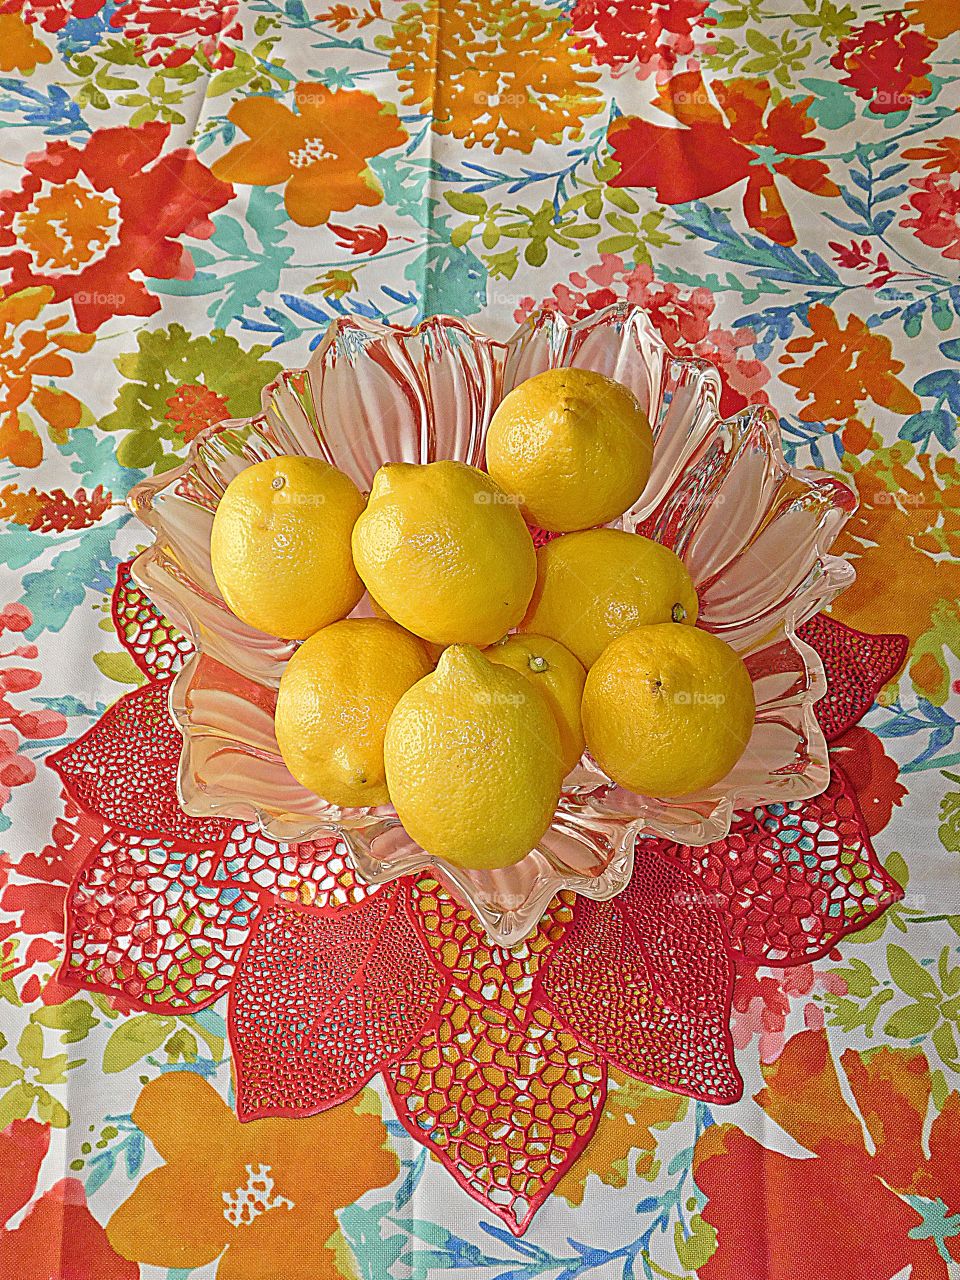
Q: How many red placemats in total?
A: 1